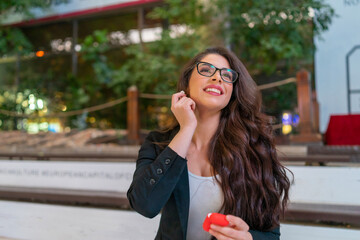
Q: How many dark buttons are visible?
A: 3